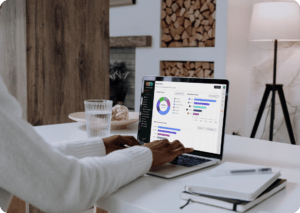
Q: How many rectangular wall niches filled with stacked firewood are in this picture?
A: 2